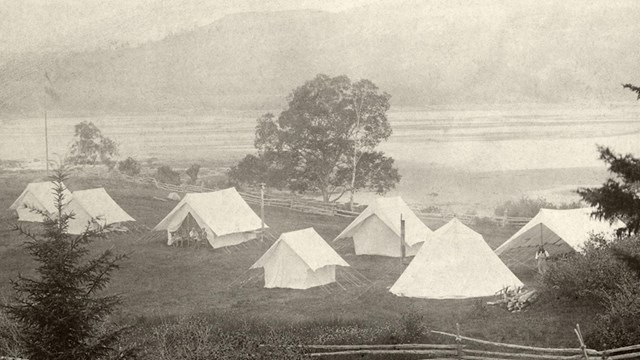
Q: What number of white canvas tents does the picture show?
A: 7